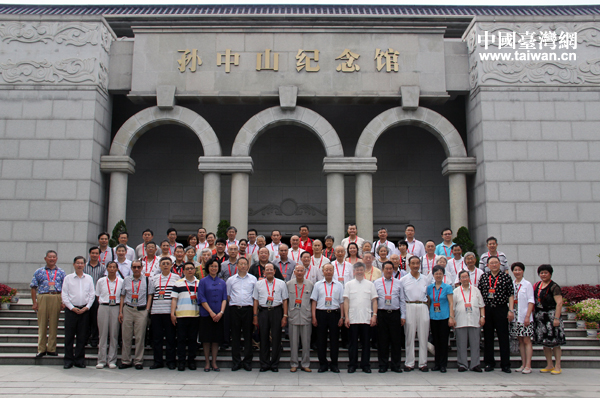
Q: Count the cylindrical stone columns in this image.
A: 6